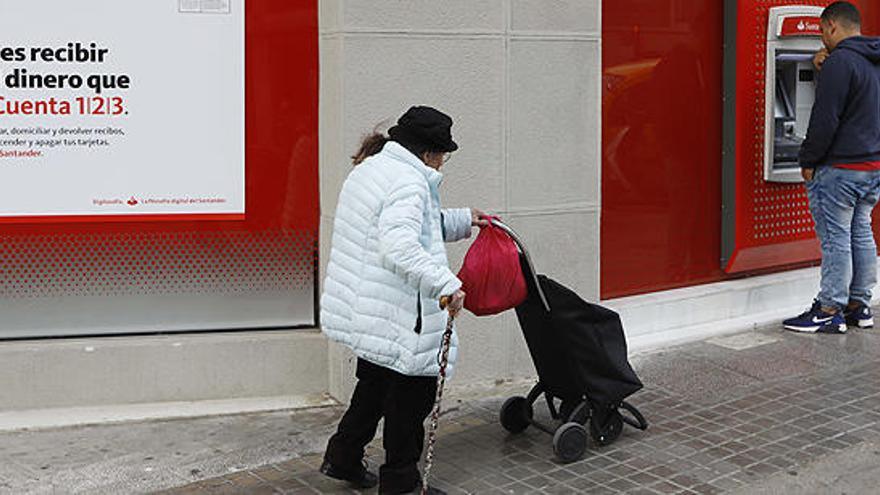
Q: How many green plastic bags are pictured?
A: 0